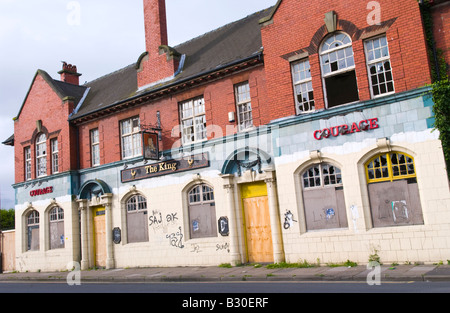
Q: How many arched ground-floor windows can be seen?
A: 6